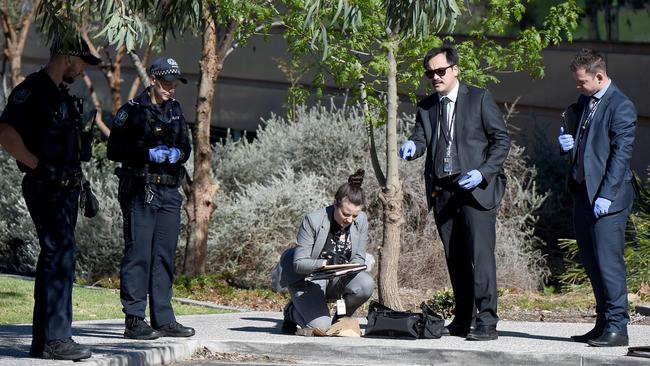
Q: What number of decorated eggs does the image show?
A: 0